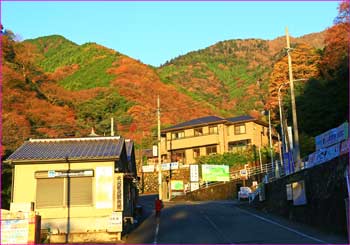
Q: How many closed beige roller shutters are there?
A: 2